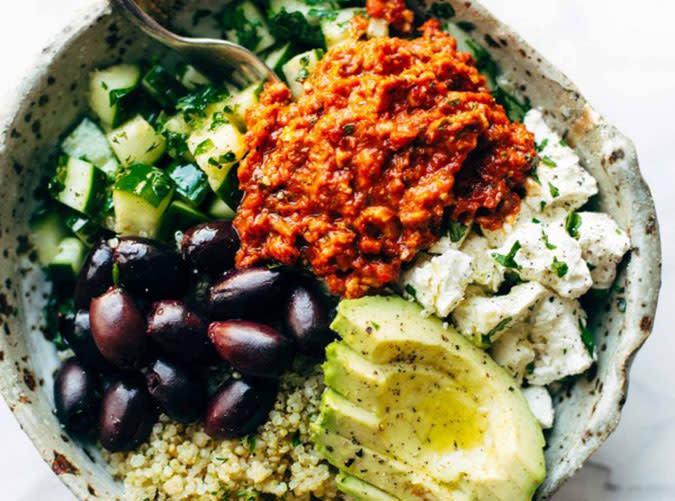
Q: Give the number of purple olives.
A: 13